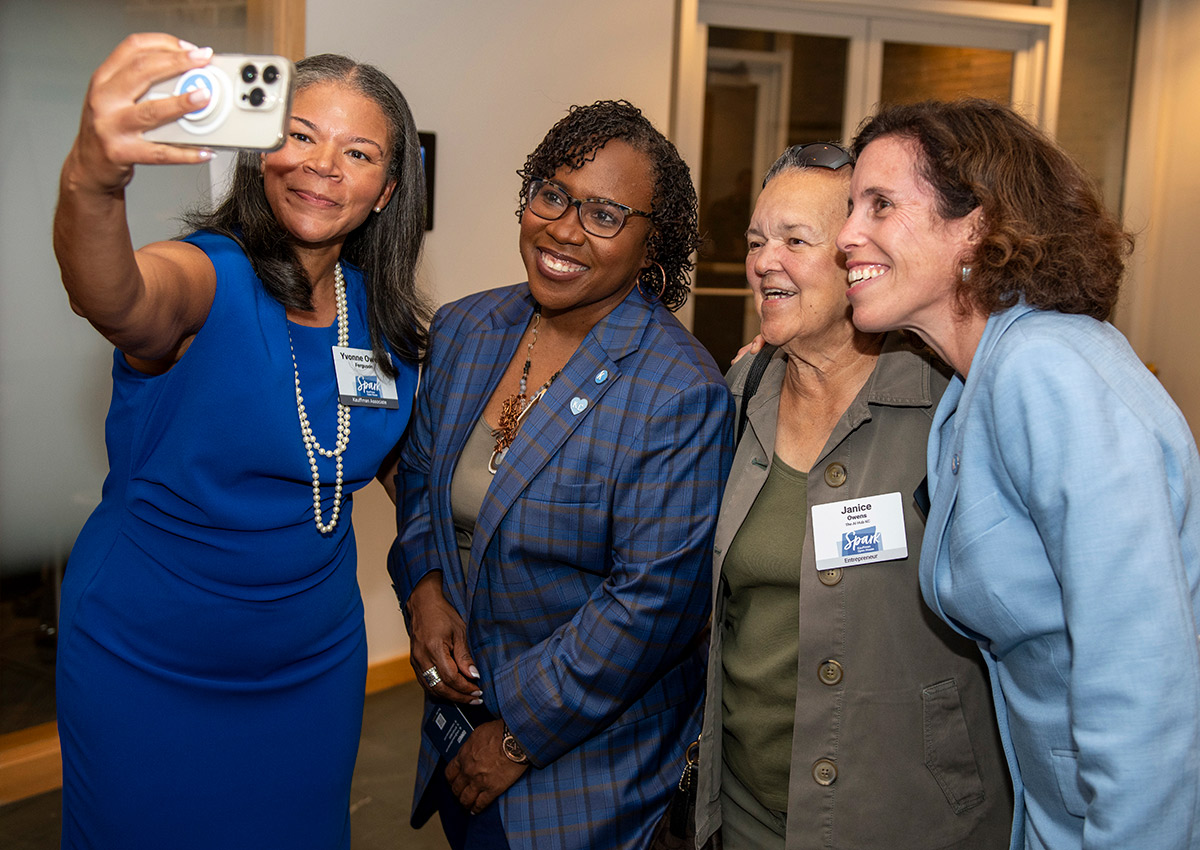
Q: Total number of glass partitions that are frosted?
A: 1